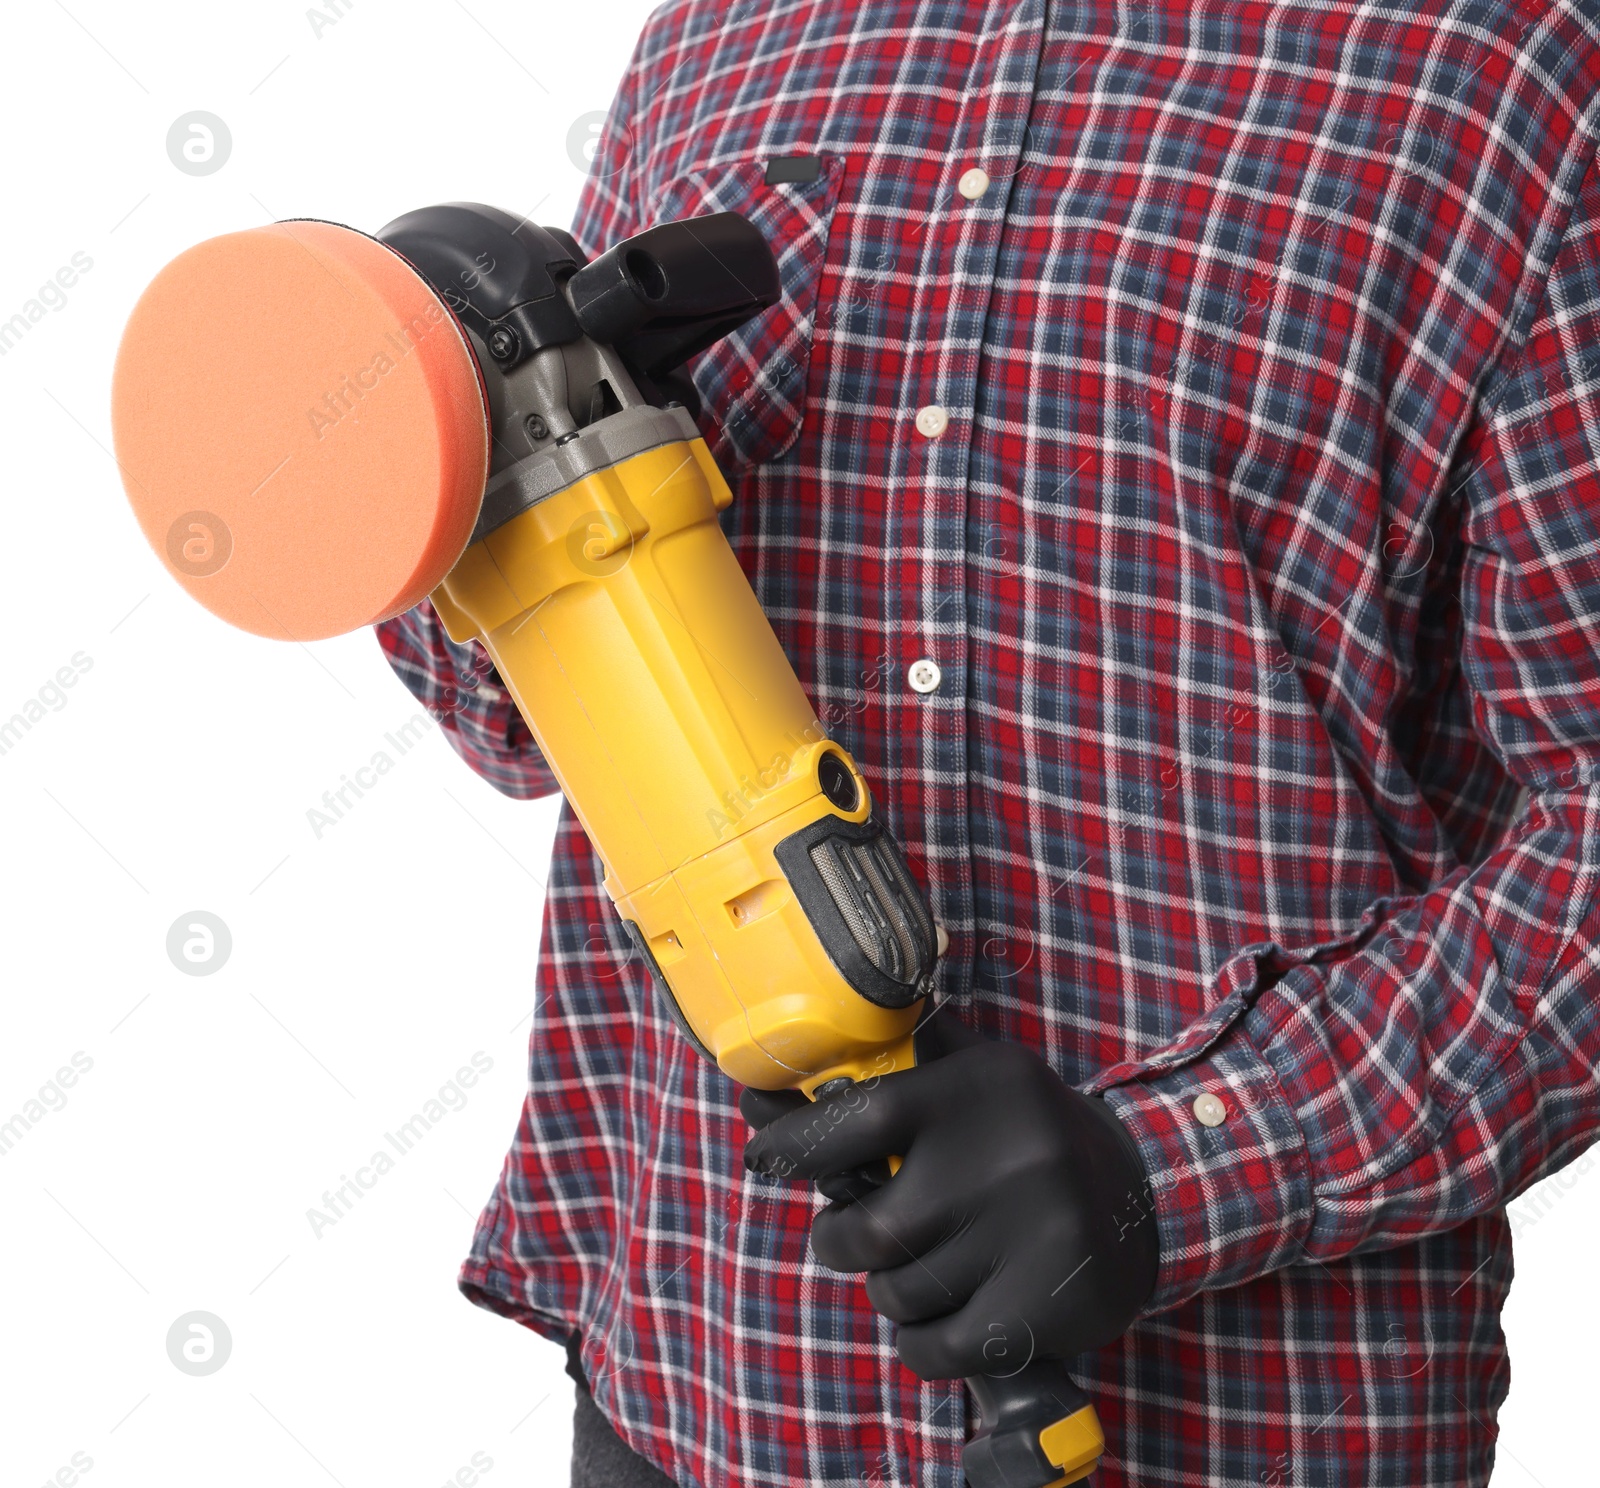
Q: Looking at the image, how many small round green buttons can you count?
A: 0